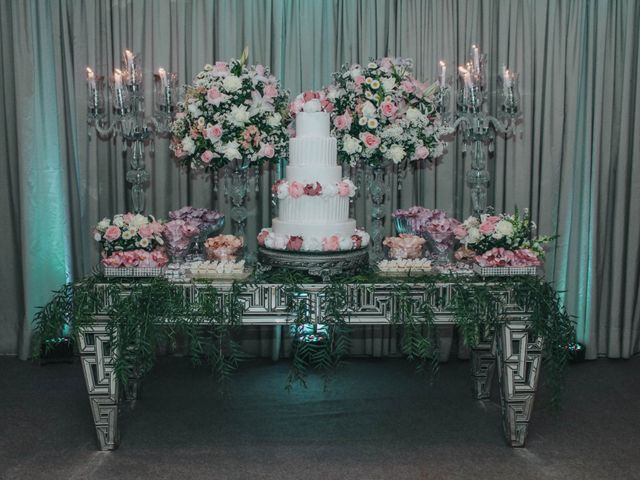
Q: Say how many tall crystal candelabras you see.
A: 2